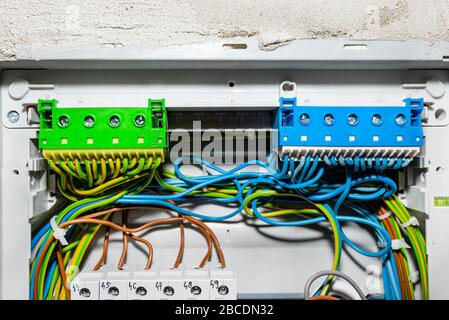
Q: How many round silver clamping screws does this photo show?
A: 15